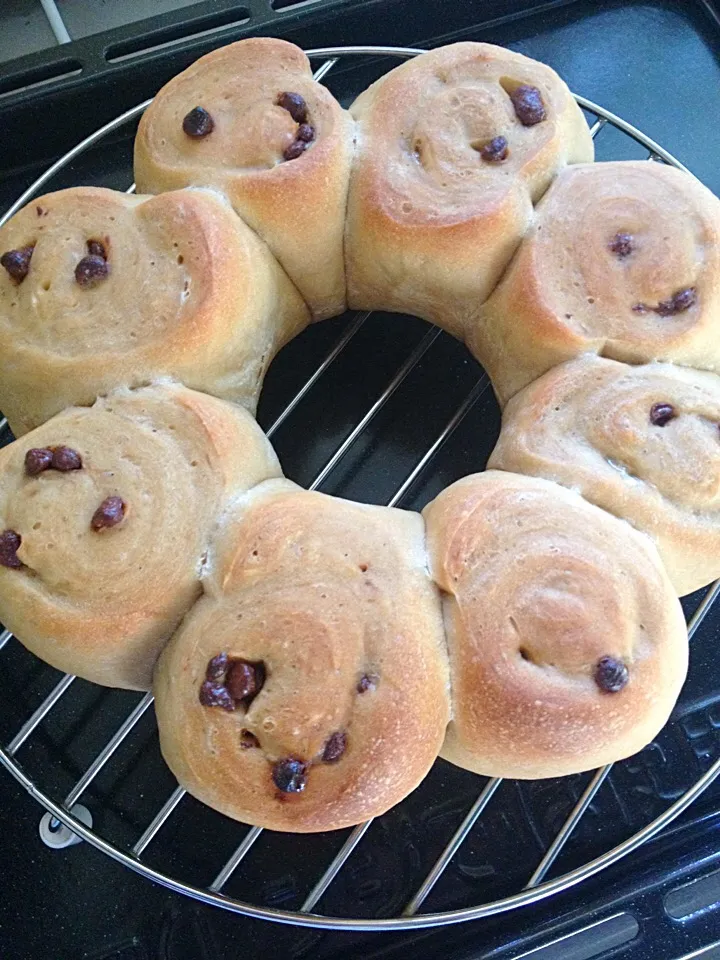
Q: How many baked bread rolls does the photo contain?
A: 8